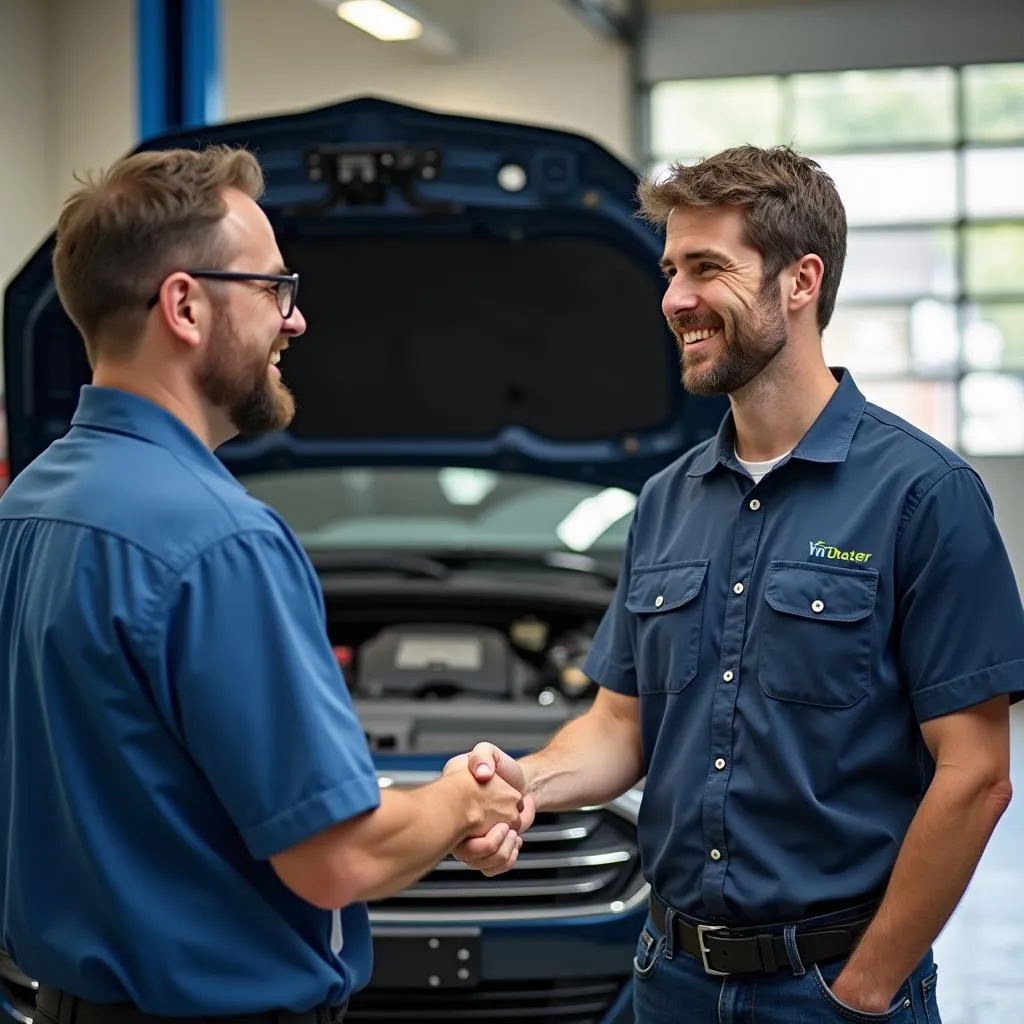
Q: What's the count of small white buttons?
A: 7